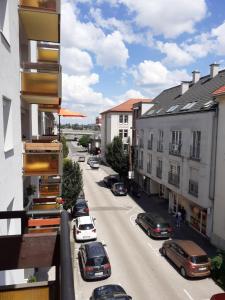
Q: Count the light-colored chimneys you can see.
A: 3